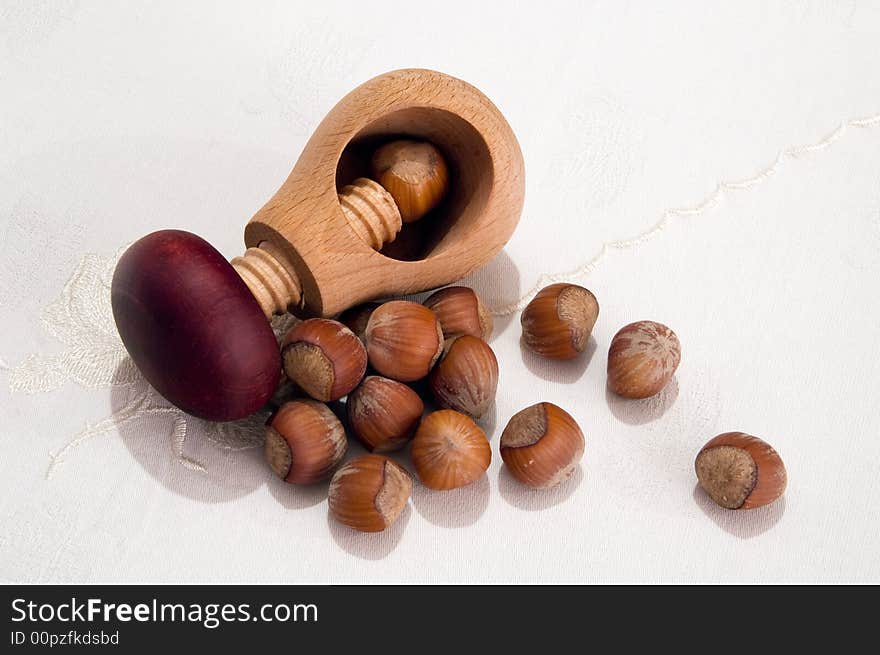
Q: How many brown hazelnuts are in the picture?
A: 14